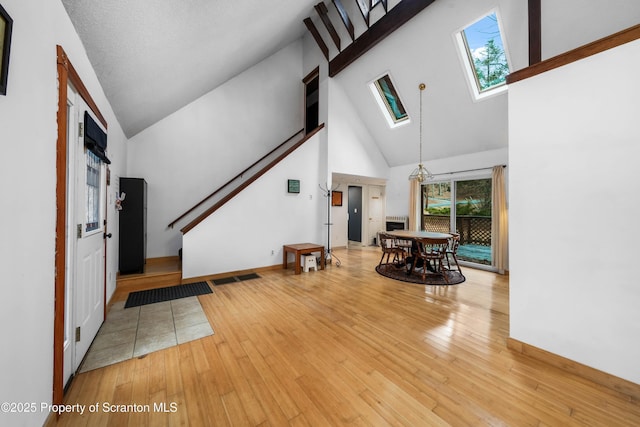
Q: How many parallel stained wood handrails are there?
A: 2